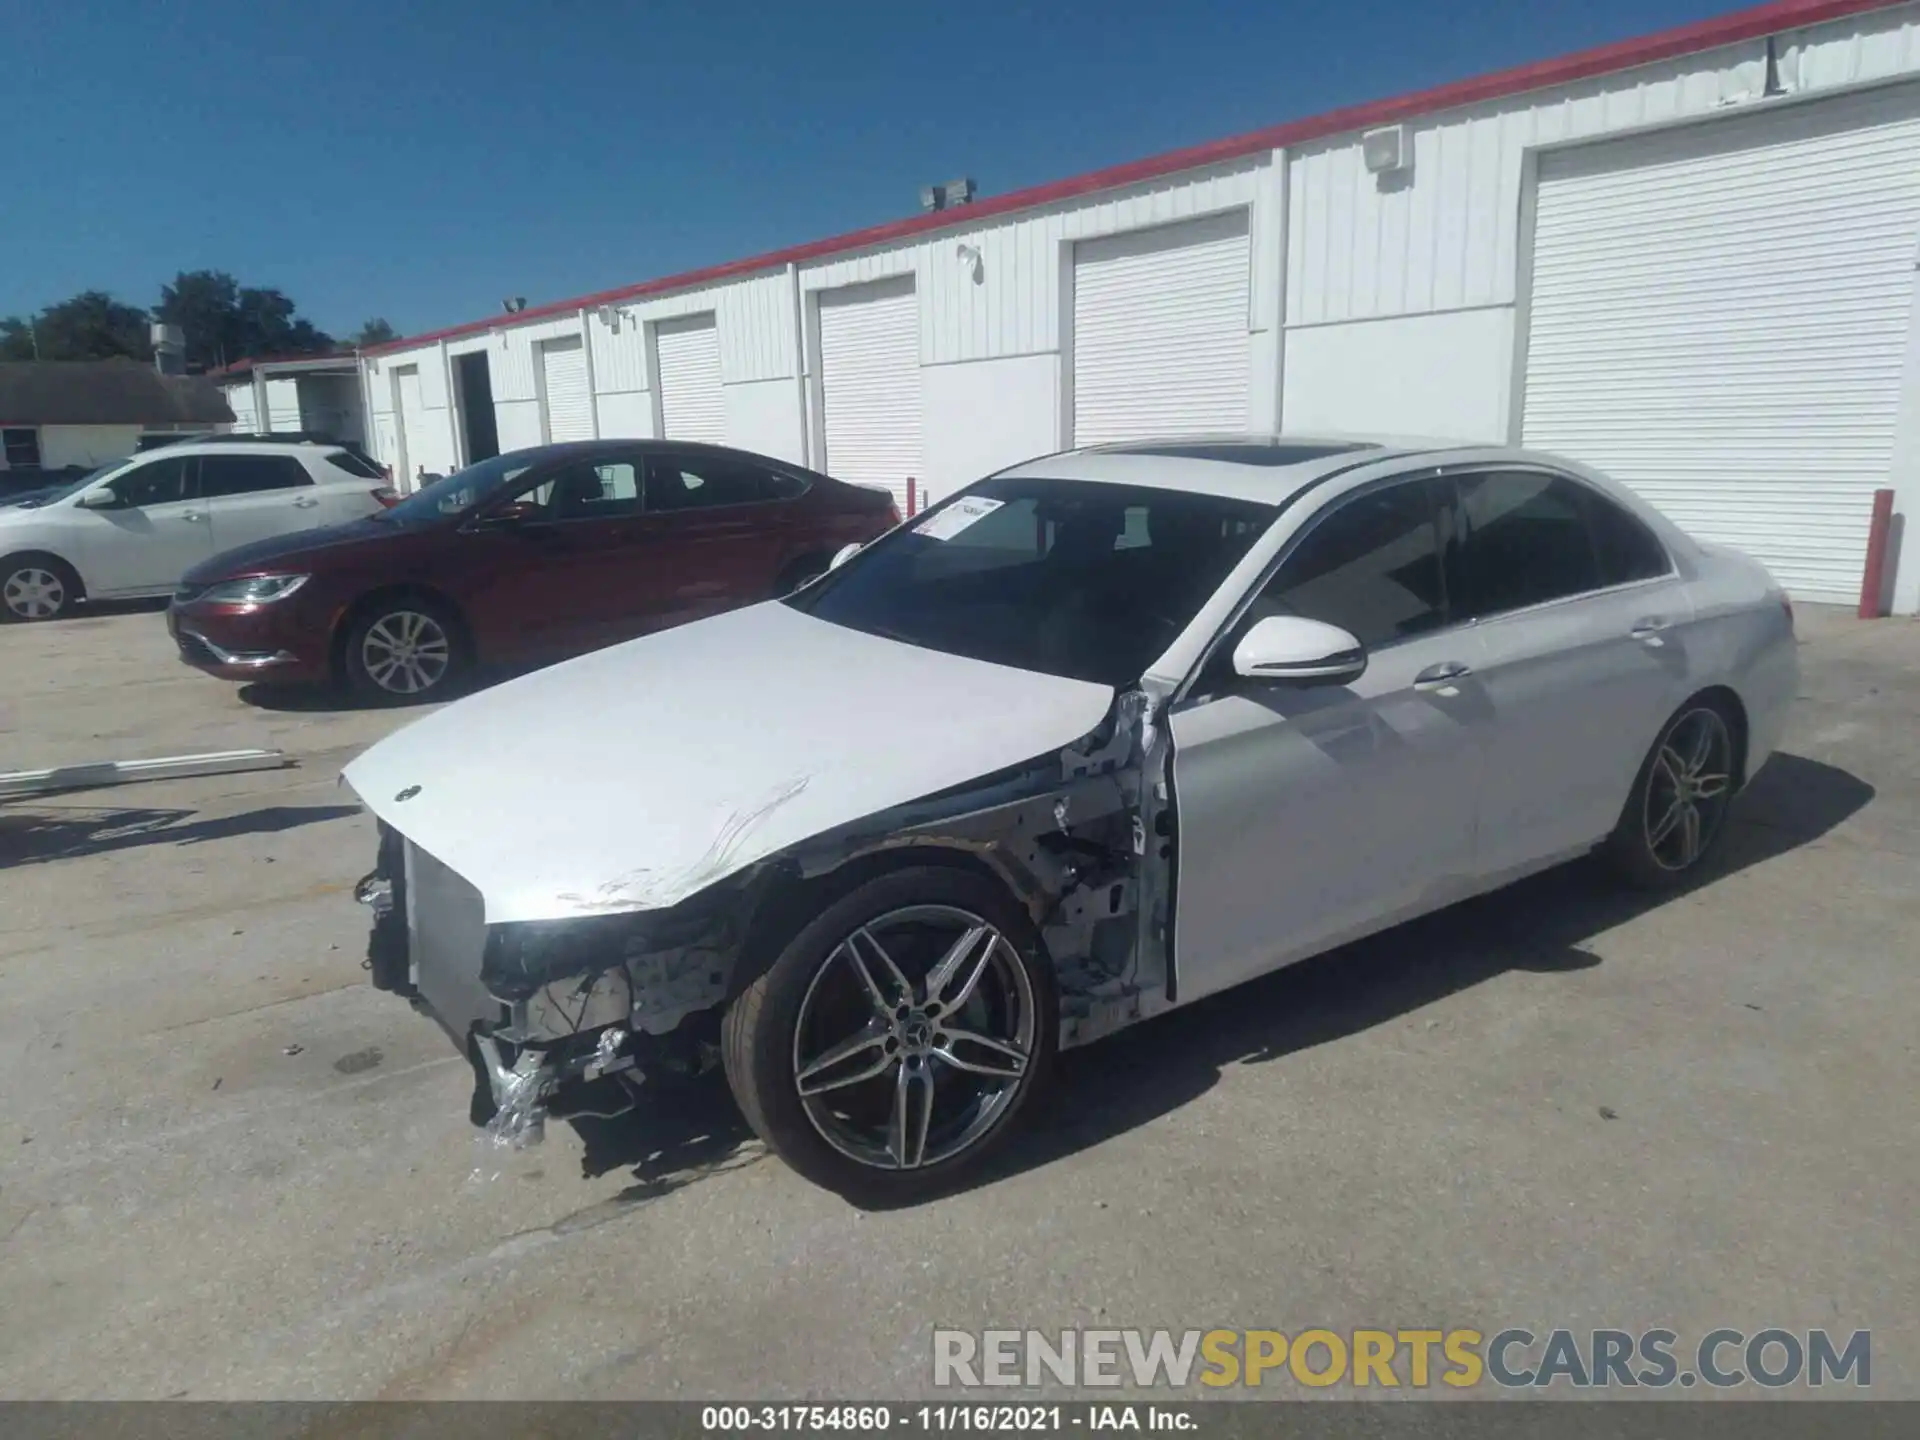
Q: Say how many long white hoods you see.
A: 1